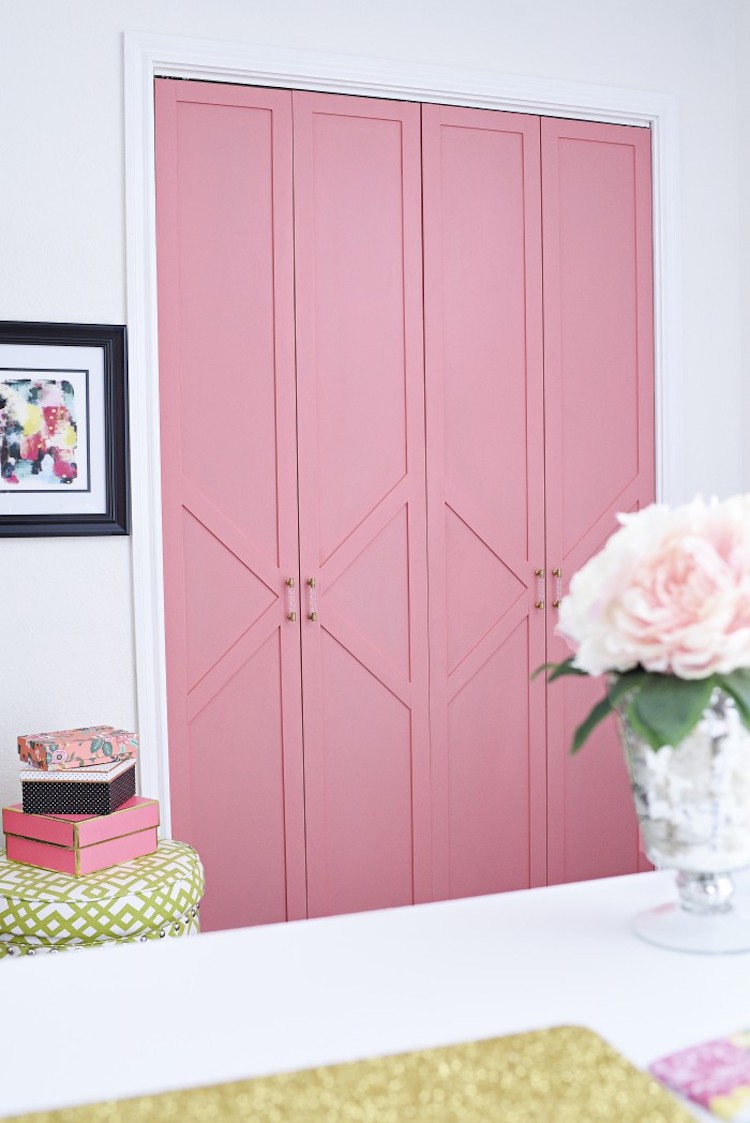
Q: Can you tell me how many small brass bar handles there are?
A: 4